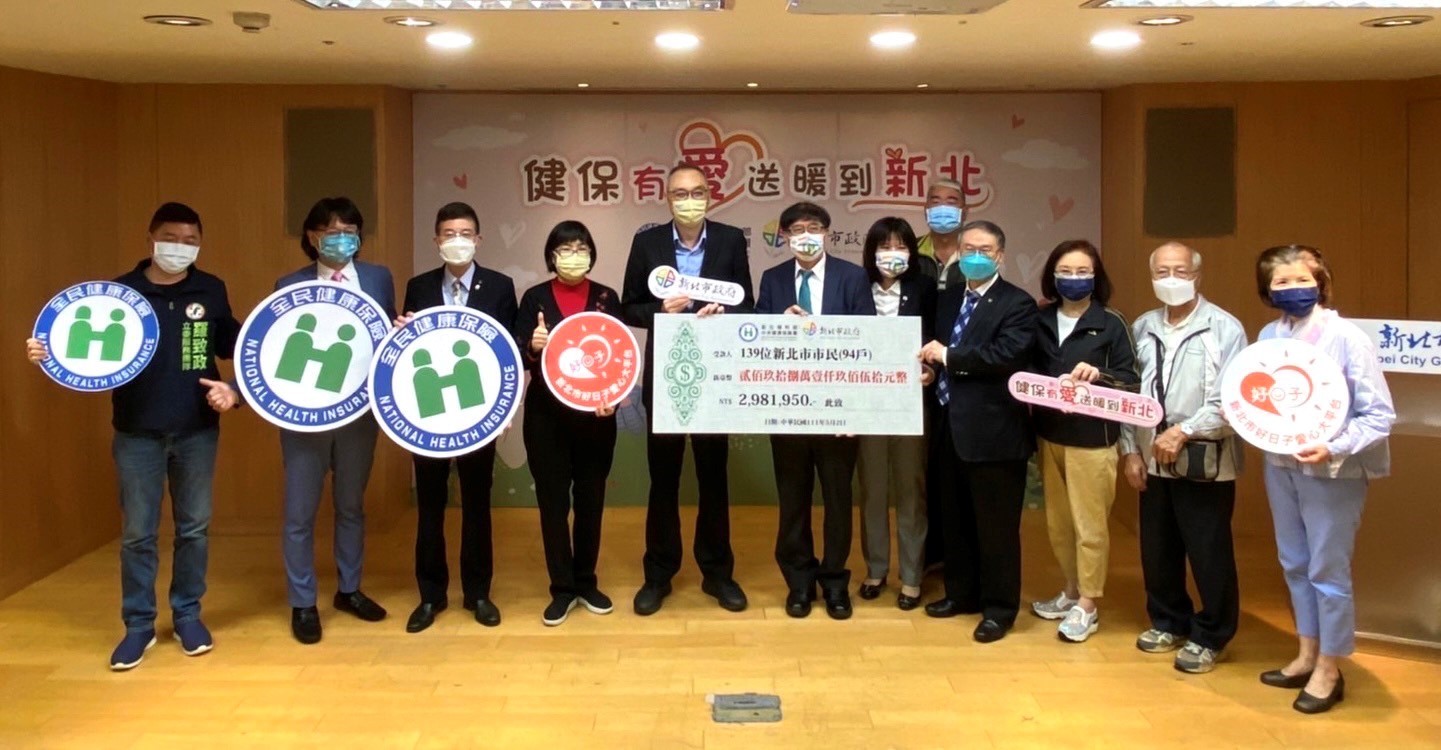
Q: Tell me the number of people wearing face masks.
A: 12